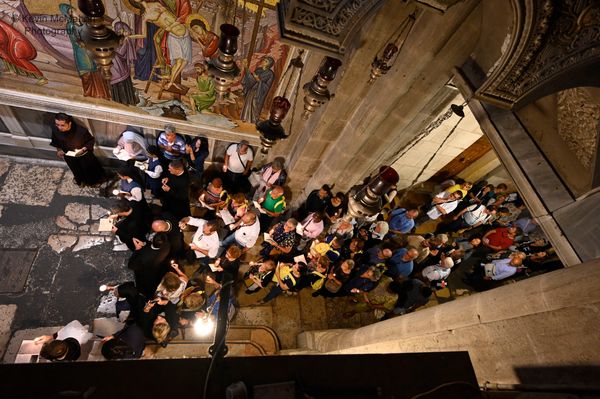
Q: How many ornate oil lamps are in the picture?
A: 6